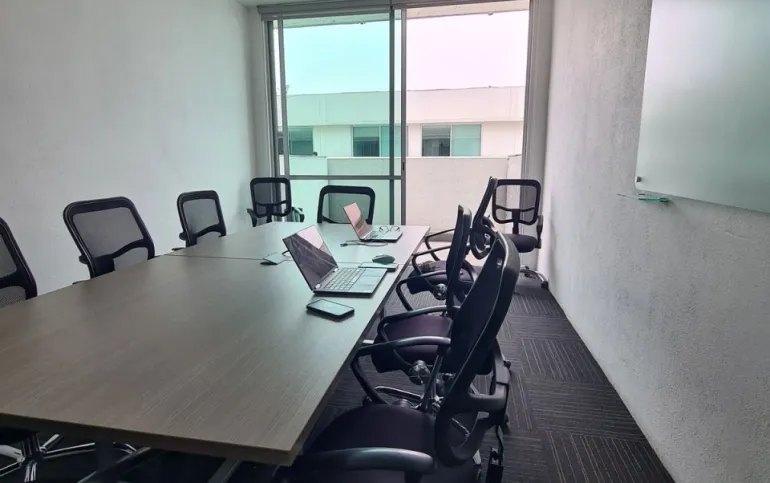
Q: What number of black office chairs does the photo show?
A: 9